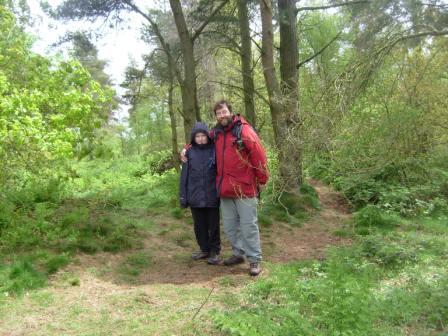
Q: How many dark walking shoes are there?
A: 4